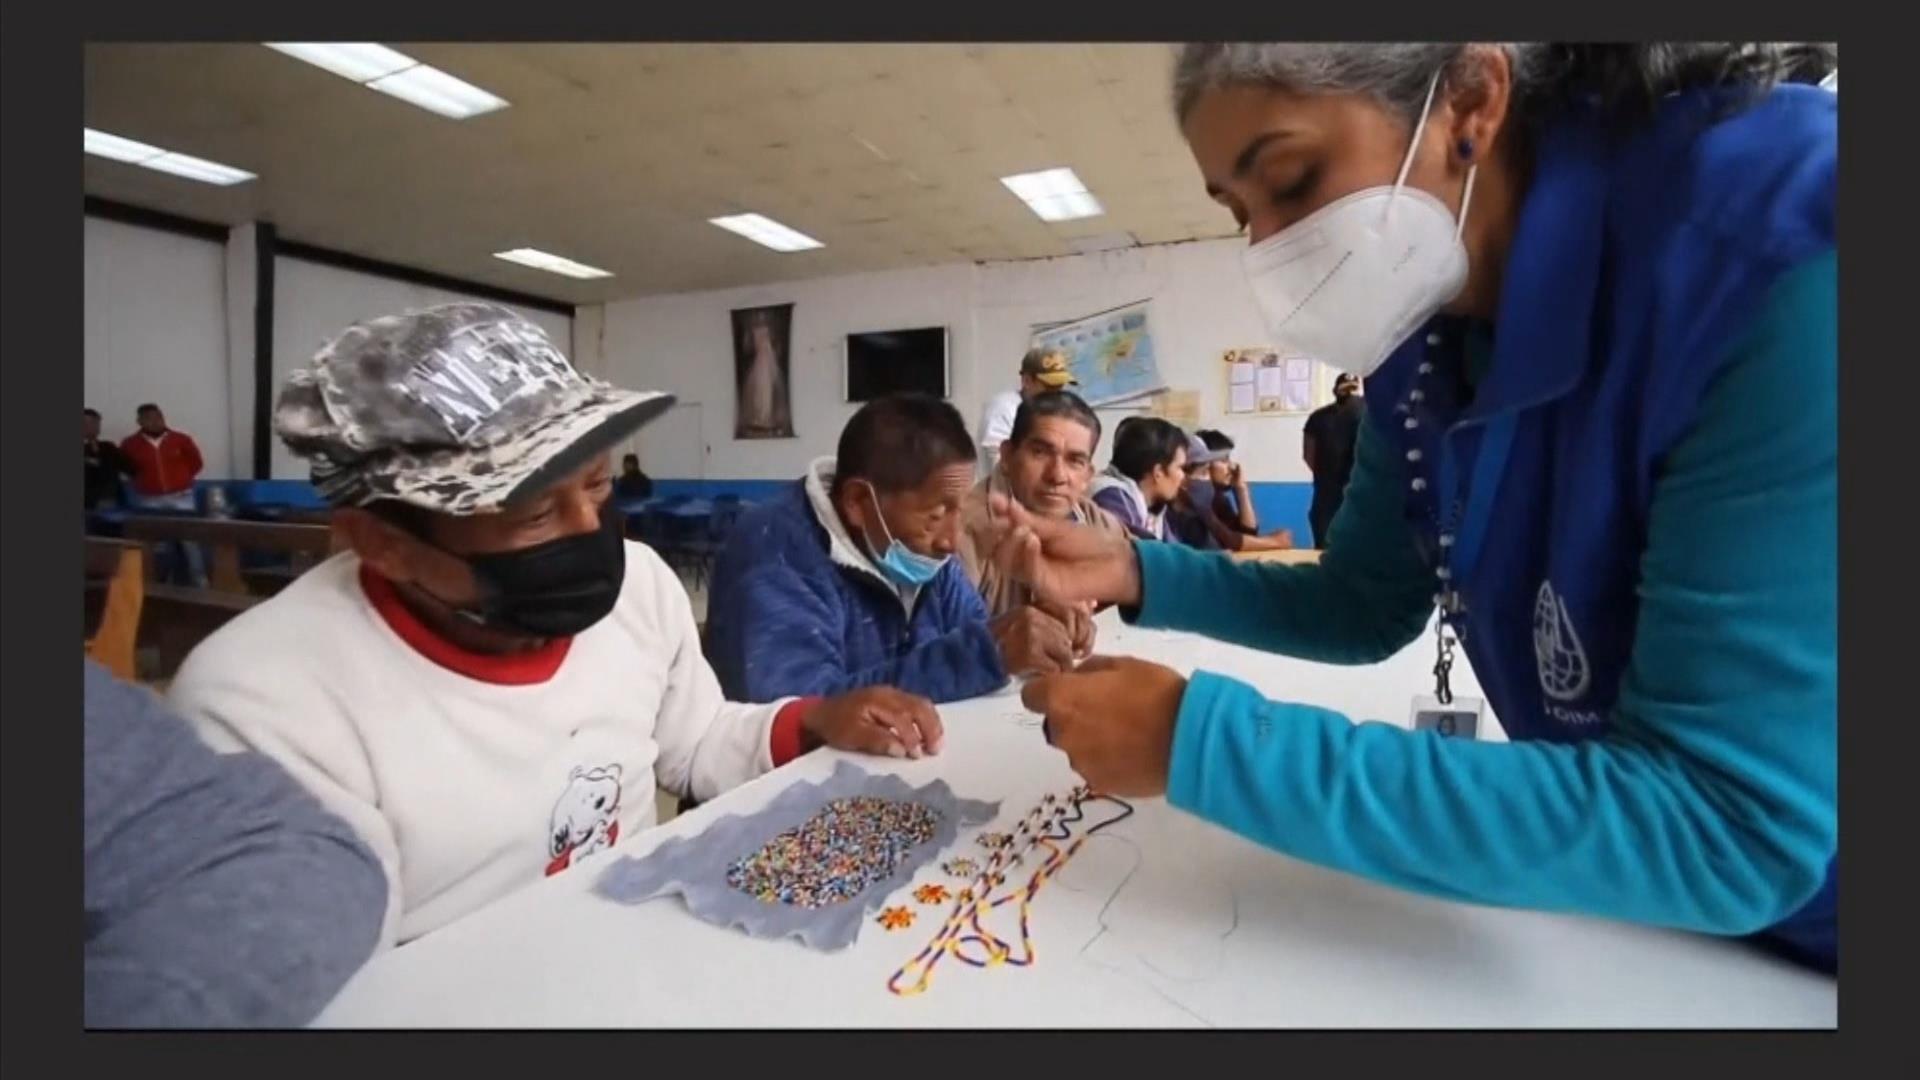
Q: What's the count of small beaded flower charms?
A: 4